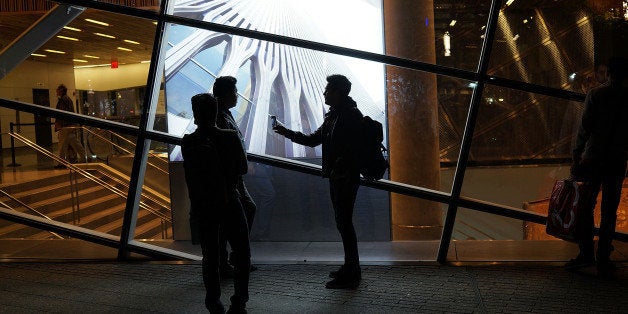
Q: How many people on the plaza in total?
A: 4